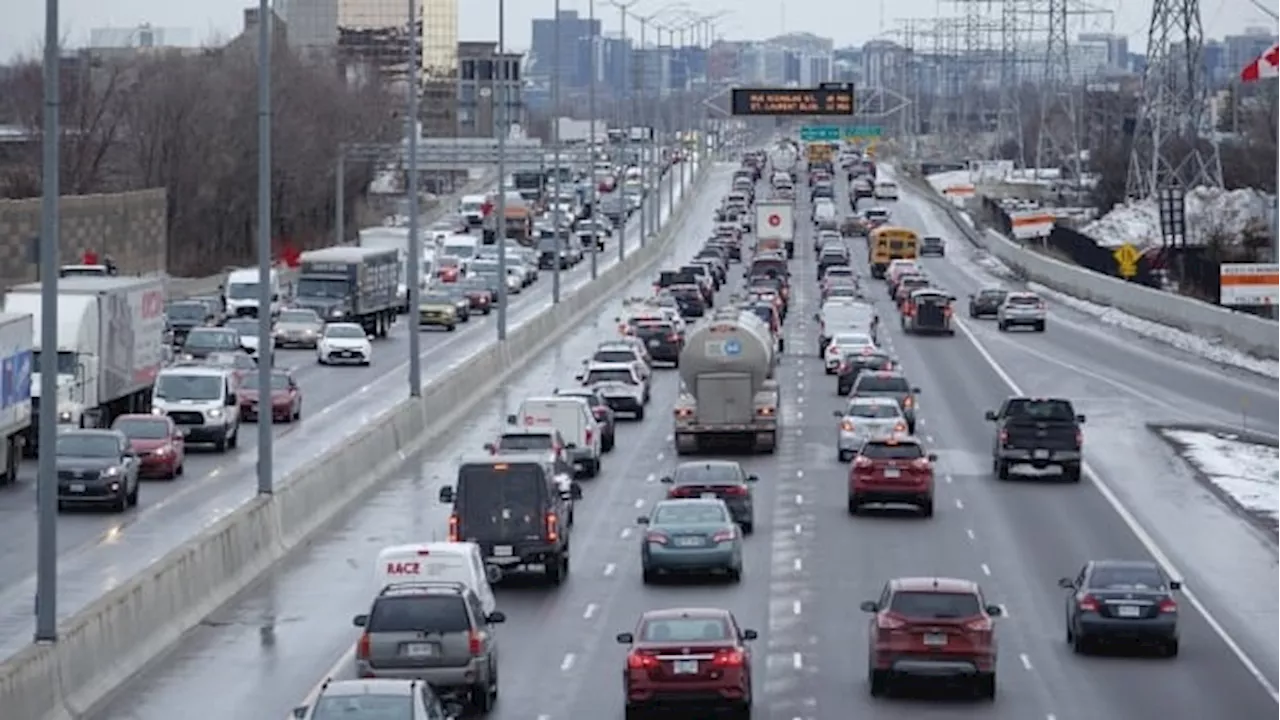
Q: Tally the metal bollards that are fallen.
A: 0